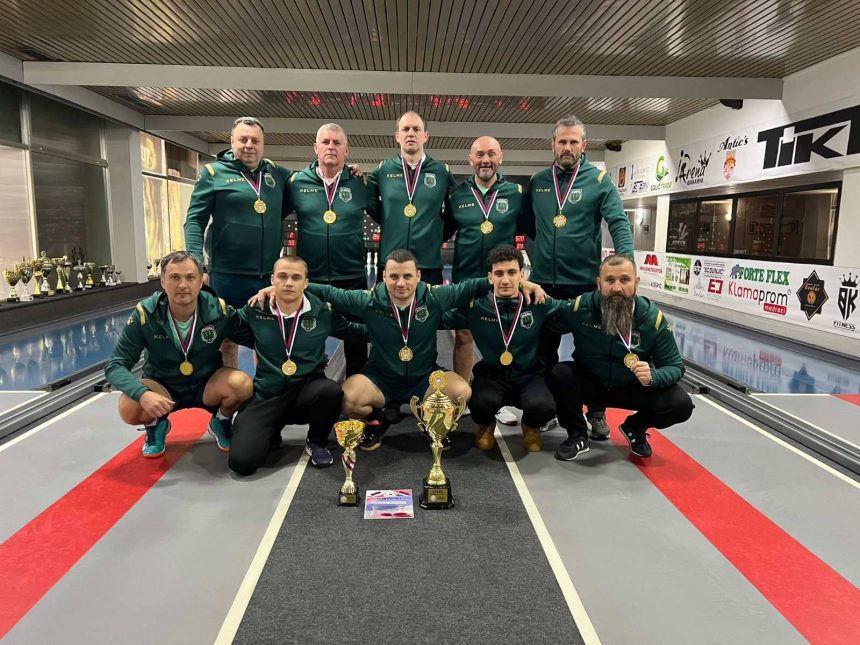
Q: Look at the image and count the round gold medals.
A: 10